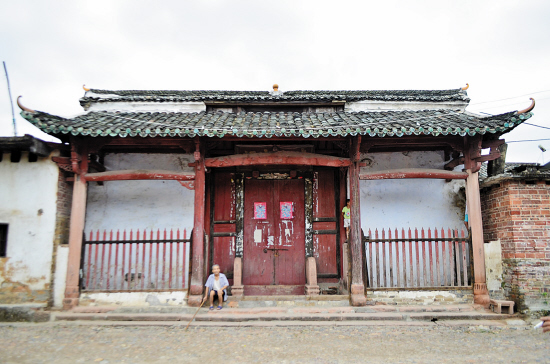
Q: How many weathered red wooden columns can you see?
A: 4